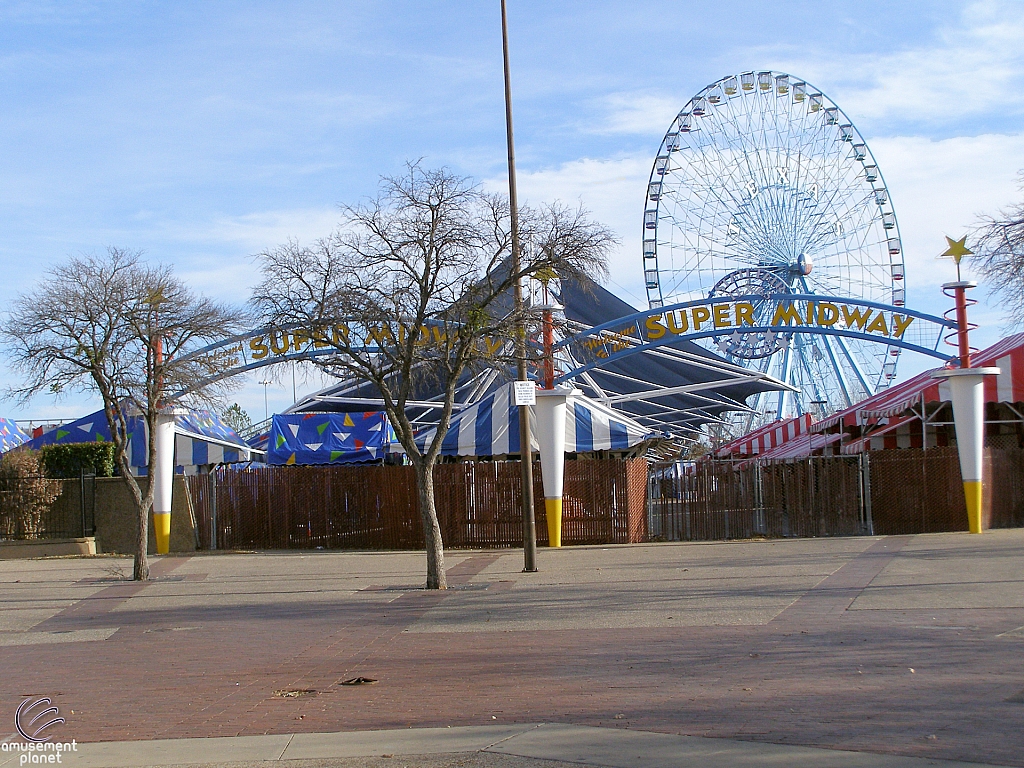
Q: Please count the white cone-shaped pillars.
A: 3